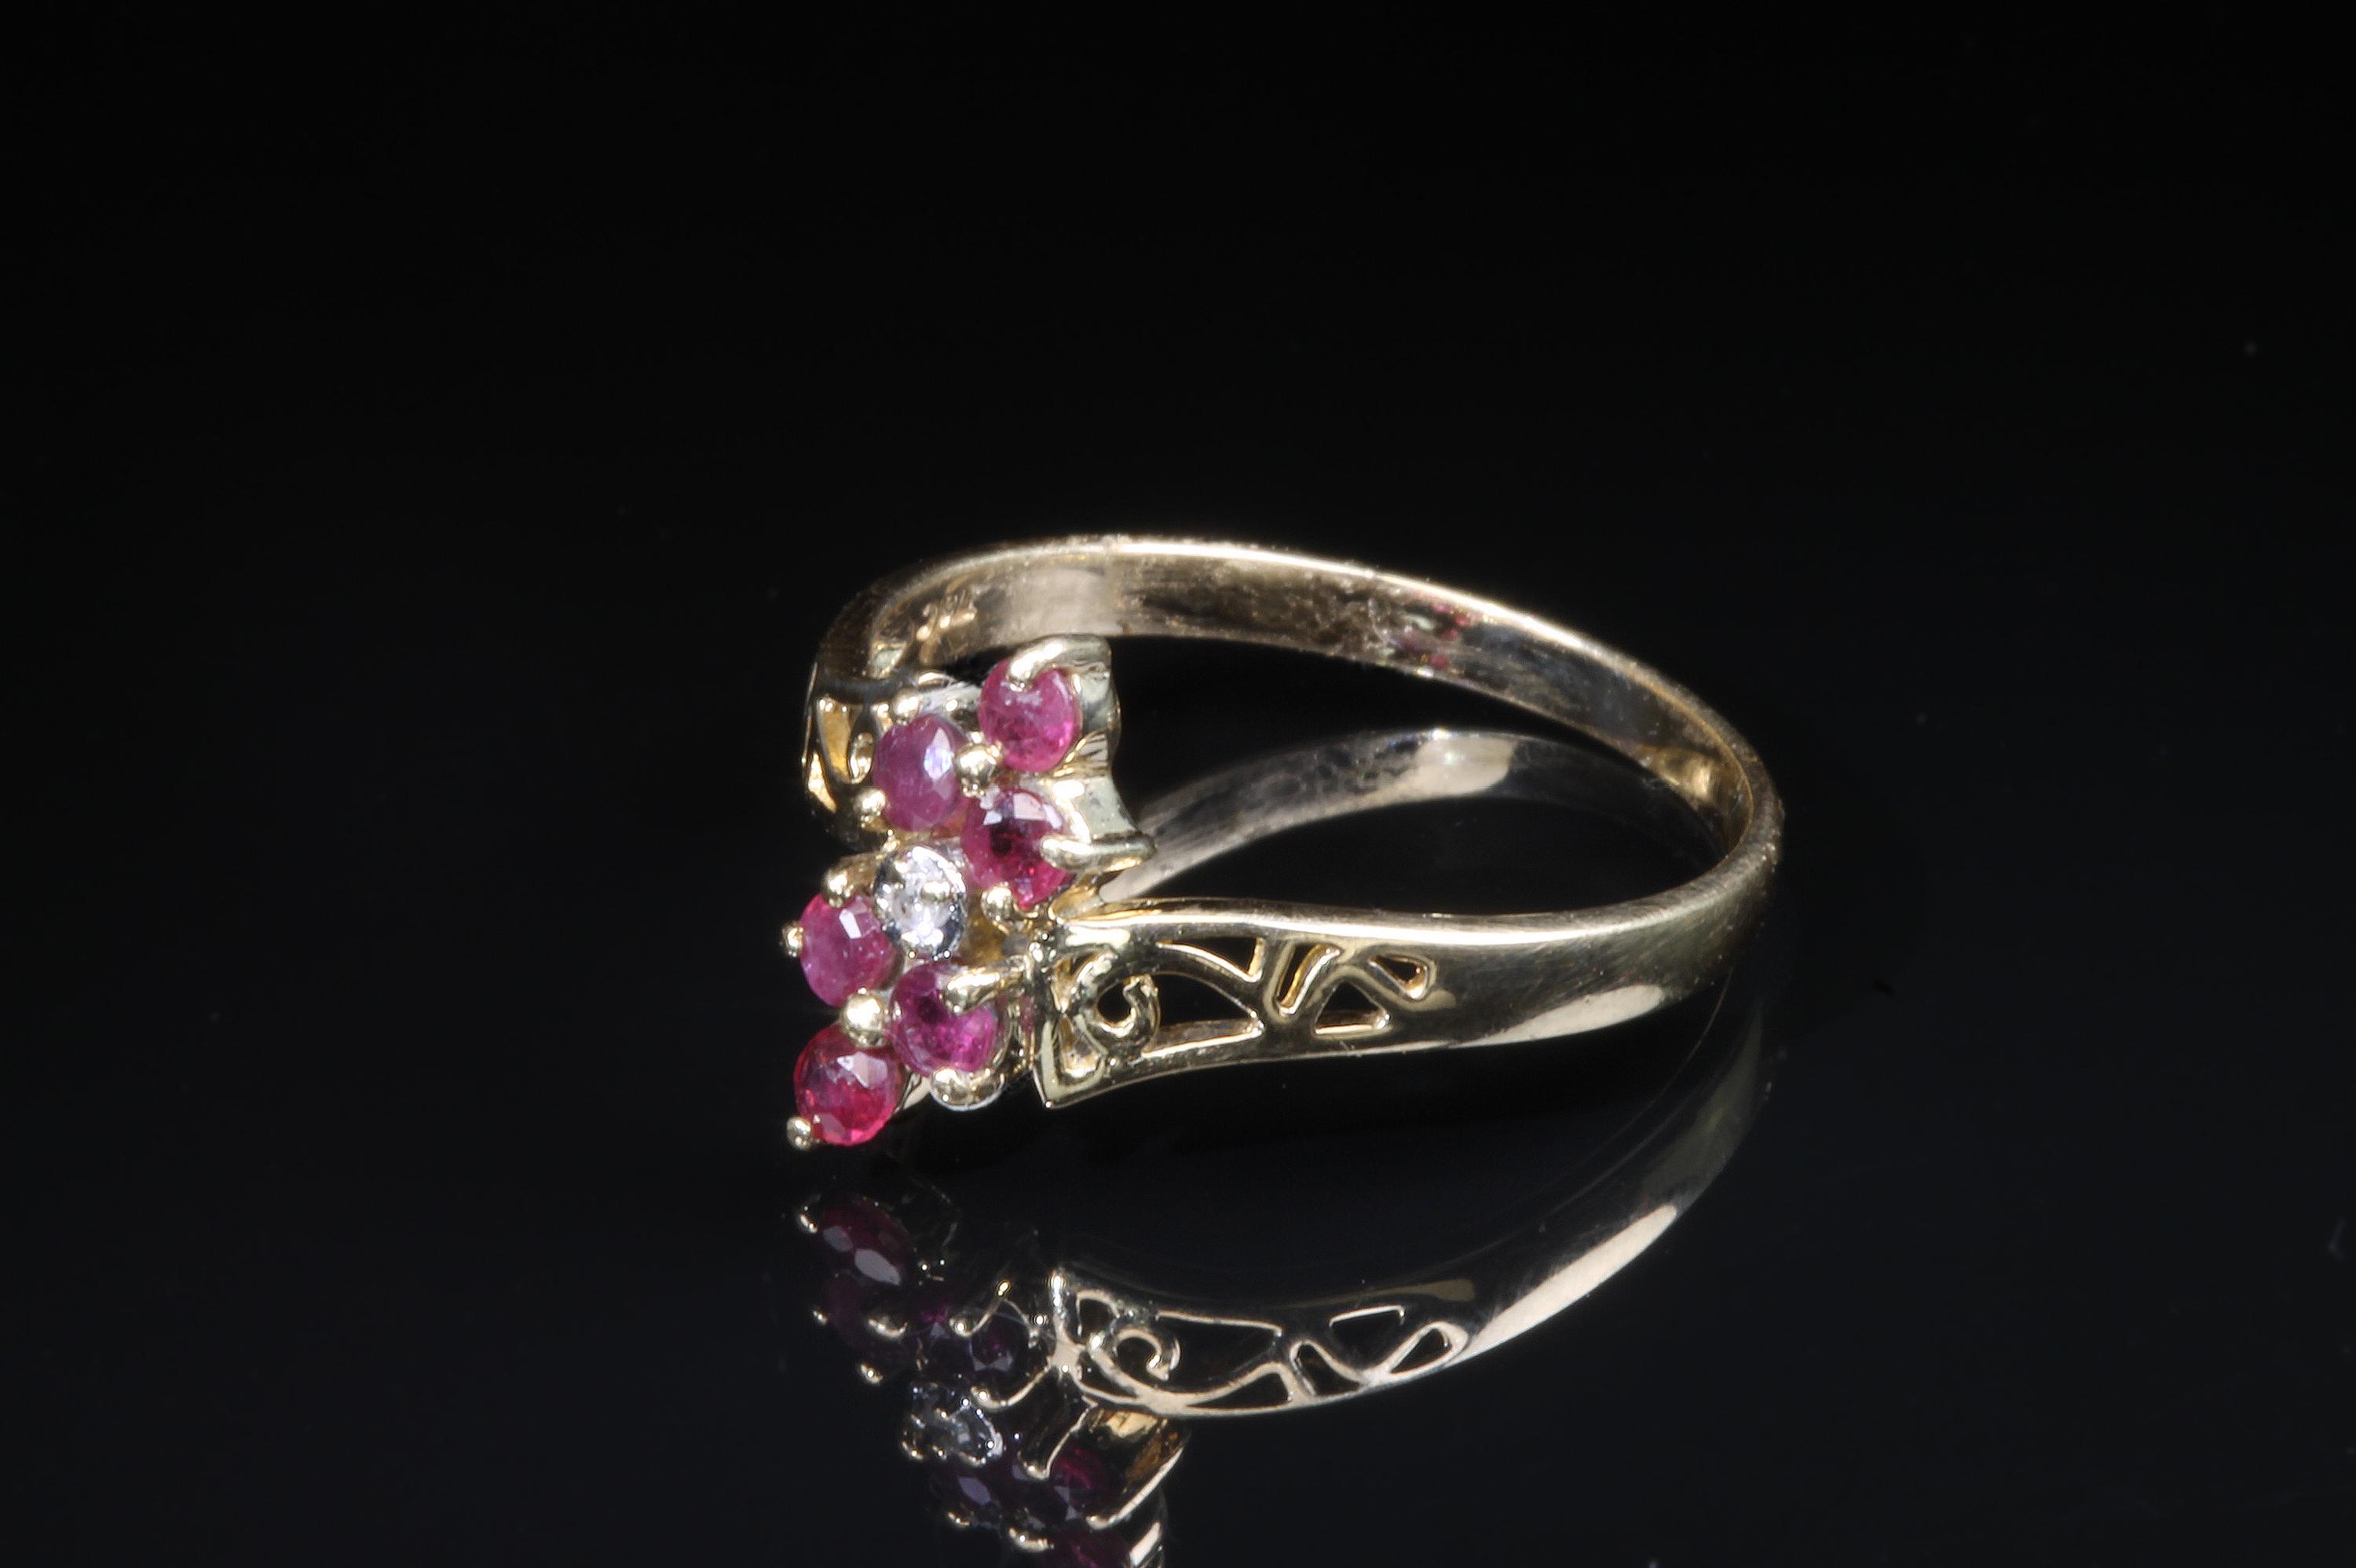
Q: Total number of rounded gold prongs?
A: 12